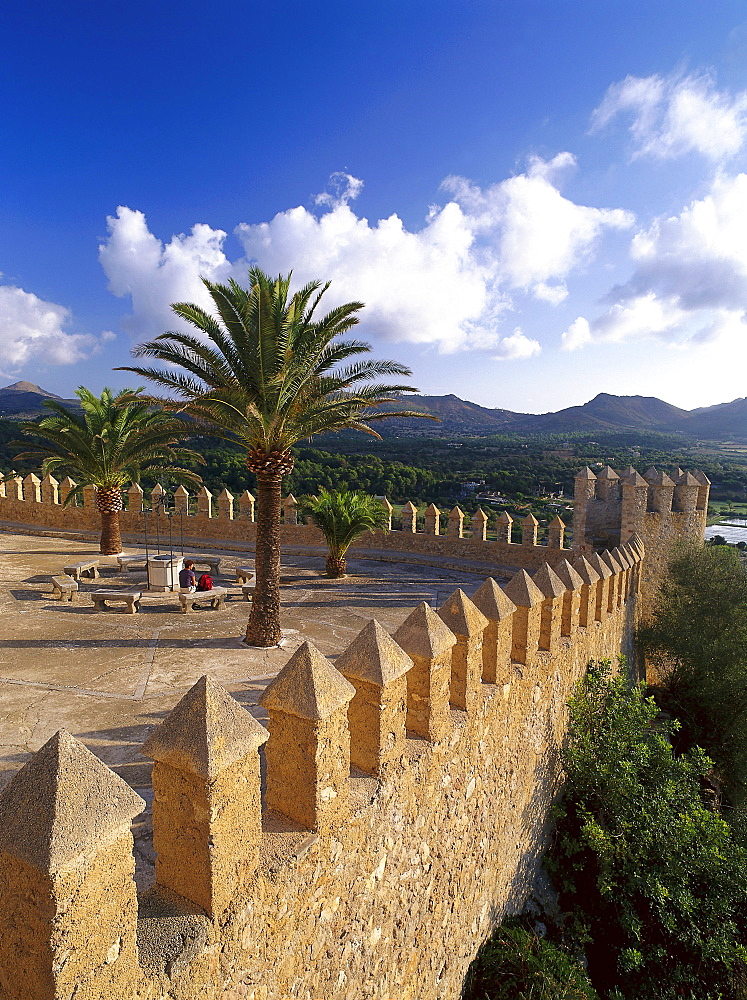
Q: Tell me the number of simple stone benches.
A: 8